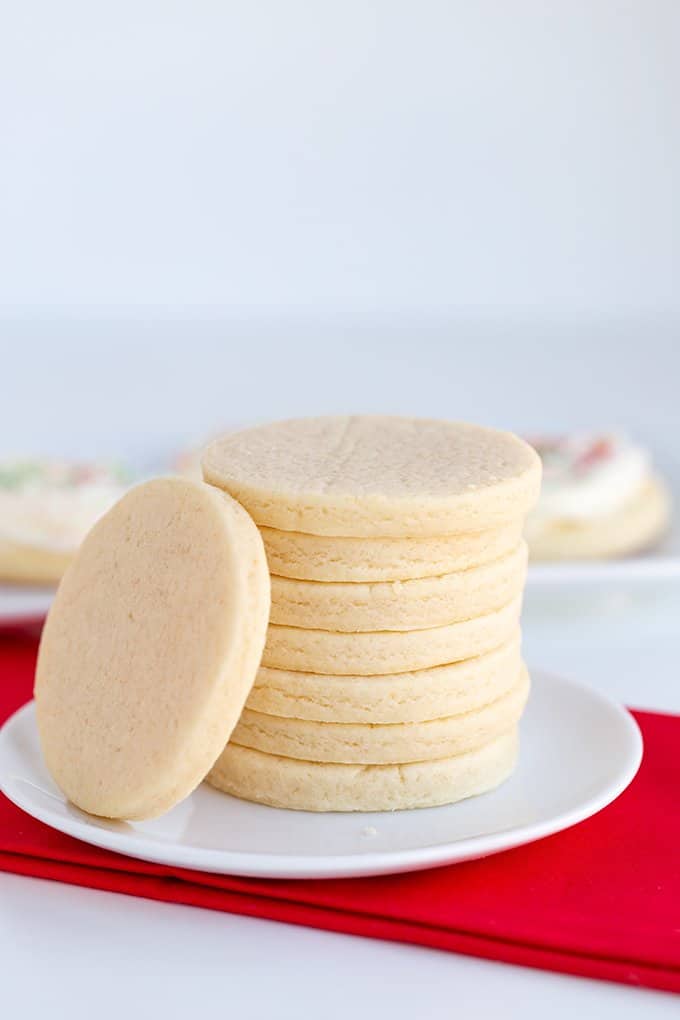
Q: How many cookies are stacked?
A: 7